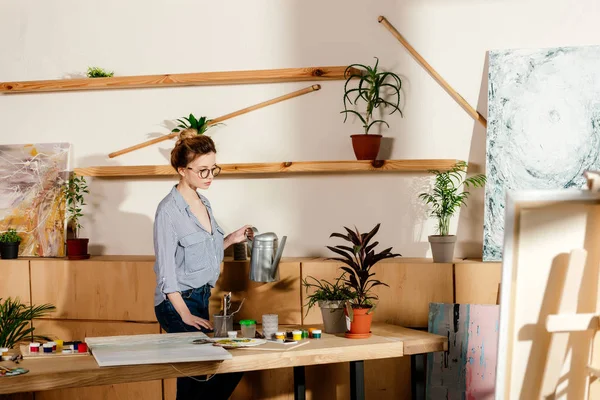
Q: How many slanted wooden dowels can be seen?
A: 2